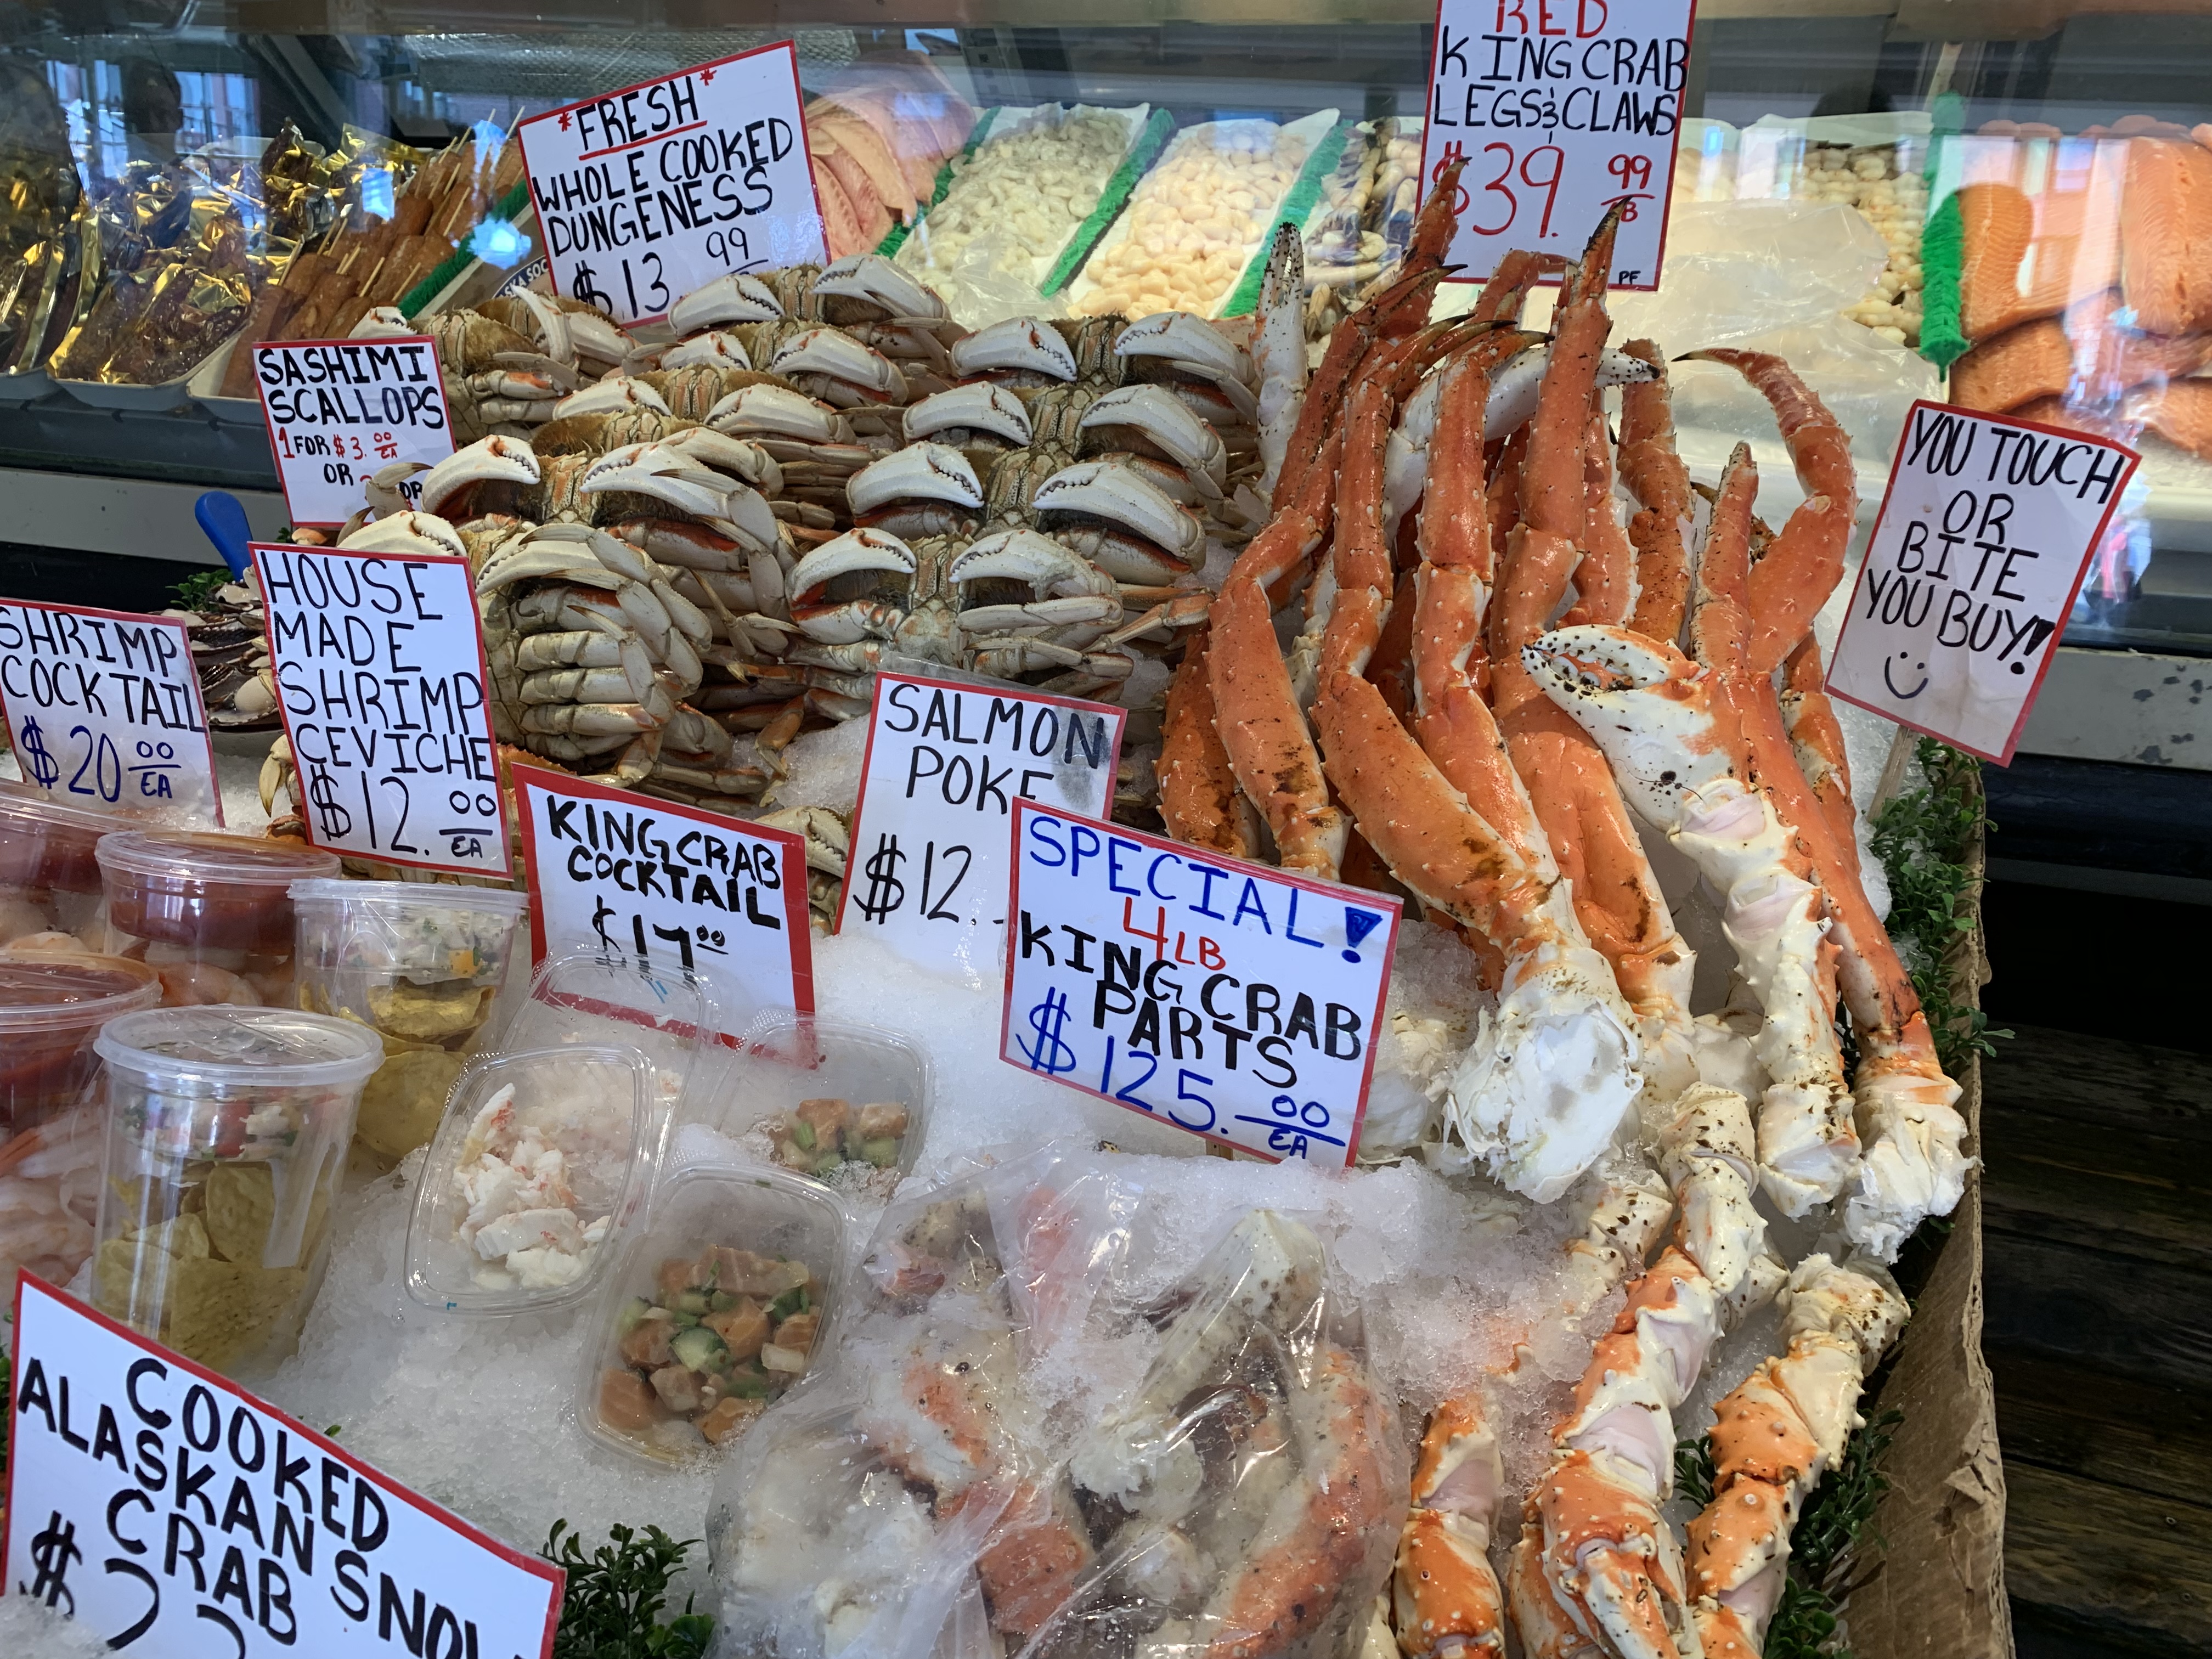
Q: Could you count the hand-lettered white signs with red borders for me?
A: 10